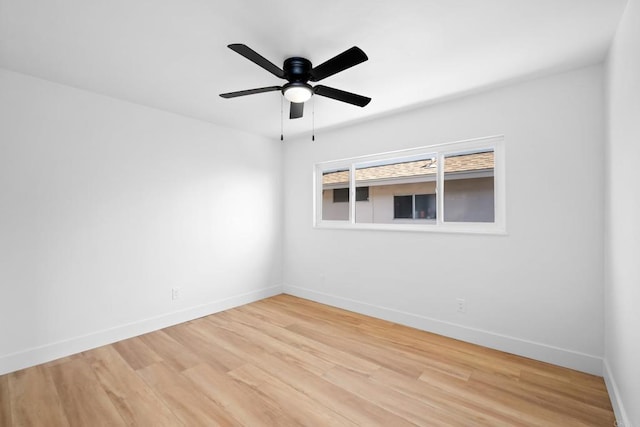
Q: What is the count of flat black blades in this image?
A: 5